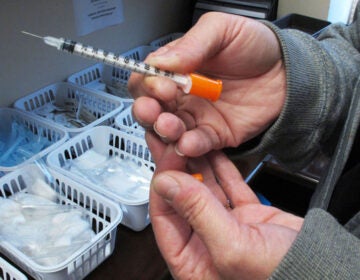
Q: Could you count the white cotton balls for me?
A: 0